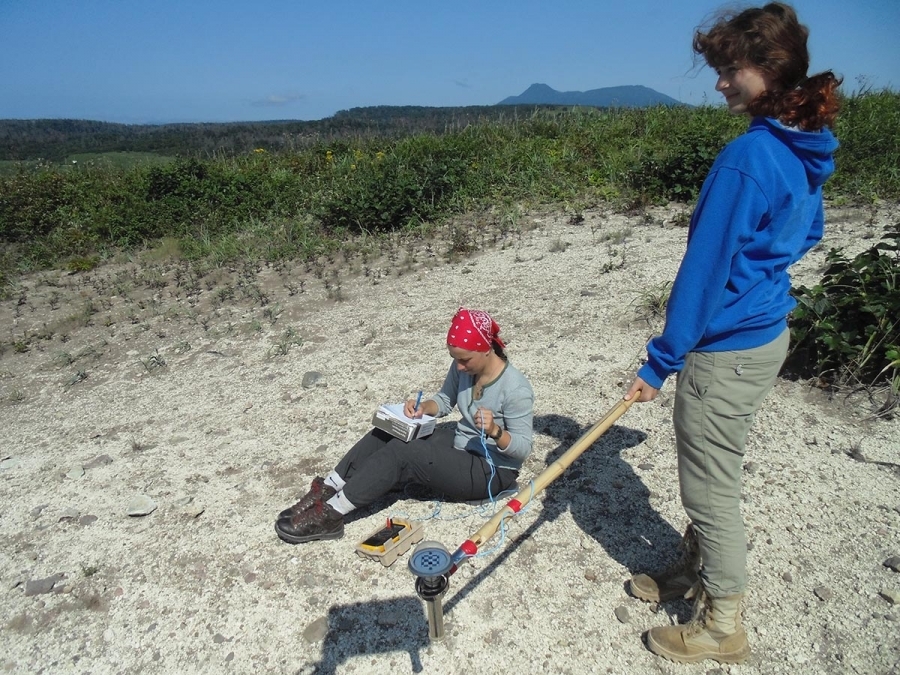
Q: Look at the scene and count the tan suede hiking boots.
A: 2